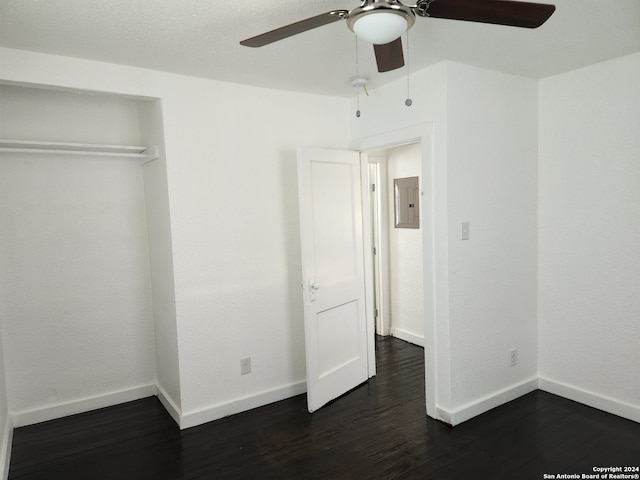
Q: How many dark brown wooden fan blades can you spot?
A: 3